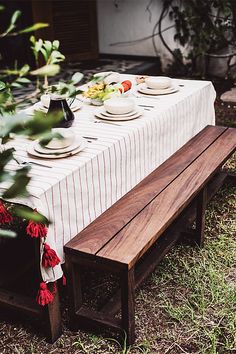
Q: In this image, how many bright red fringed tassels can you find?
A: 4